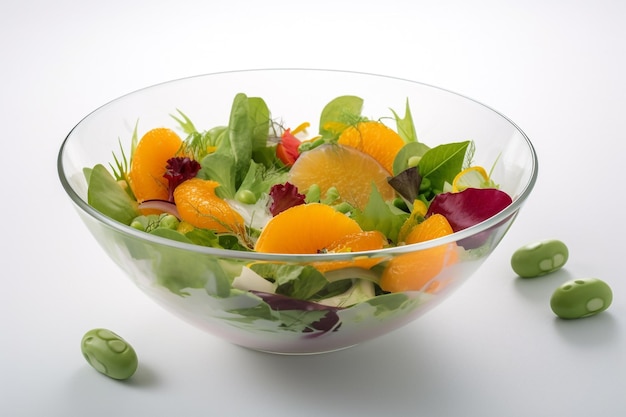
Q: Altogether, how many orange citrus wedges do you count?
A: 7